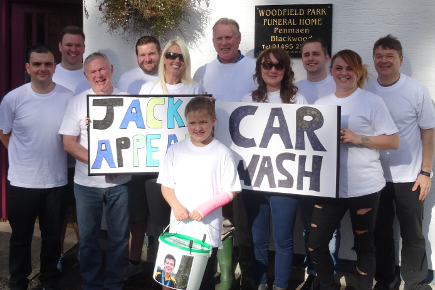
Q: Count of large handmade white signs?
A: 2